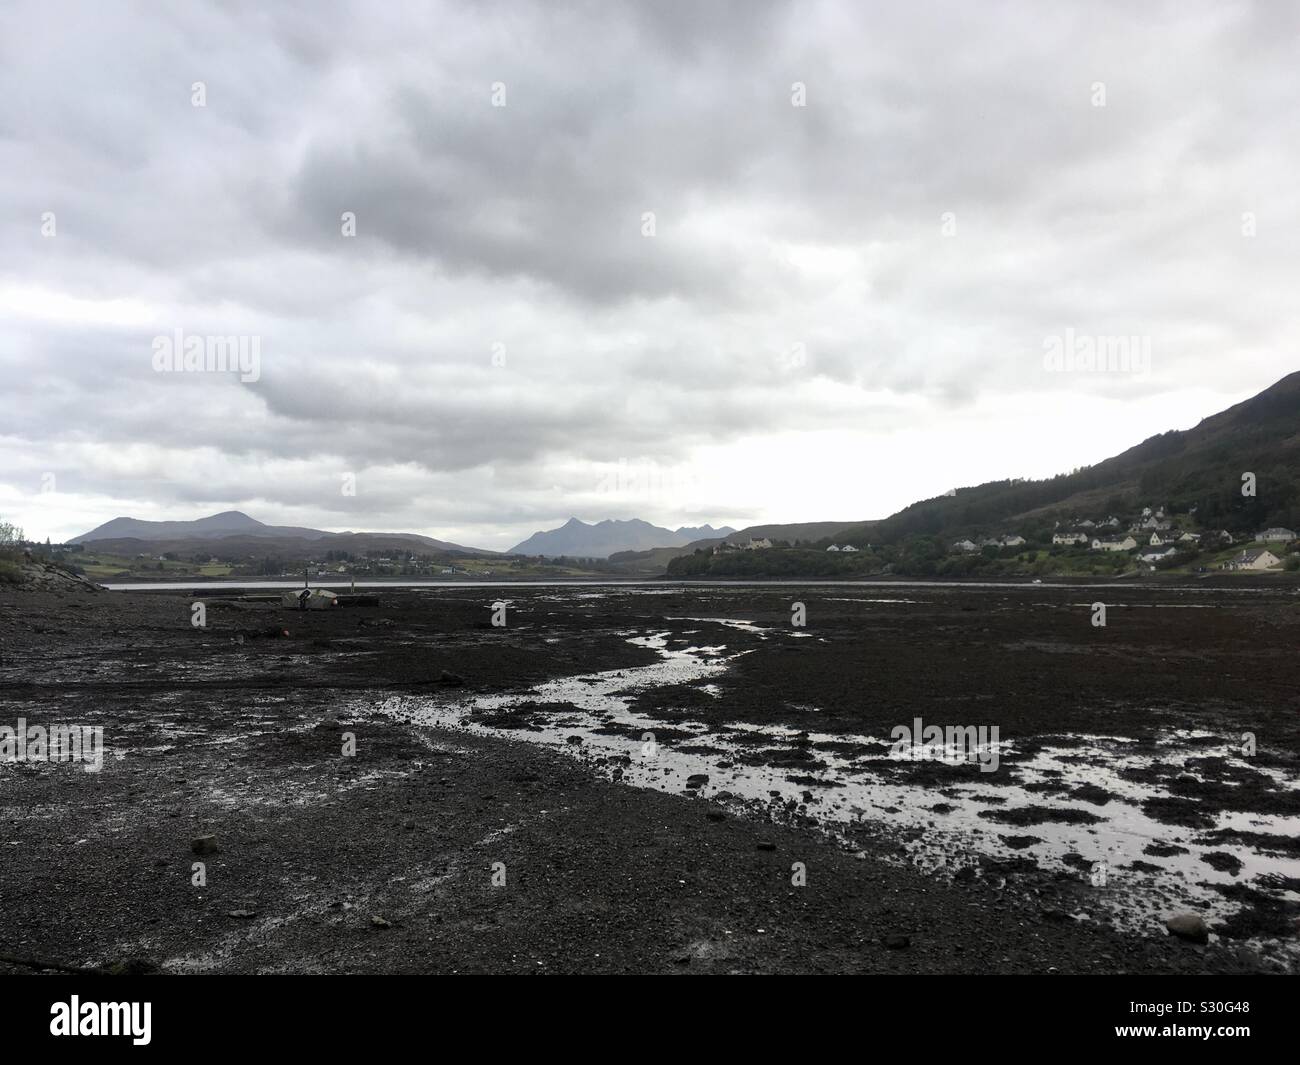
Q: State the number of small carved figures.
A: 0